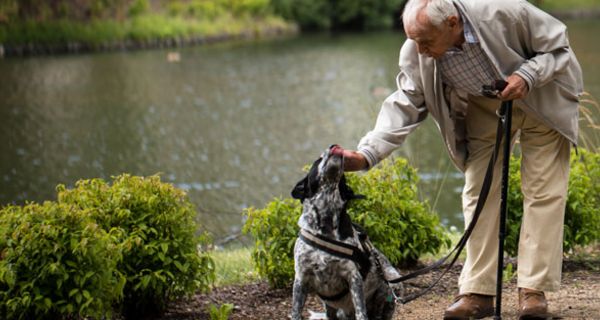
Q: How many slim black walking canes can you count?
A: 1